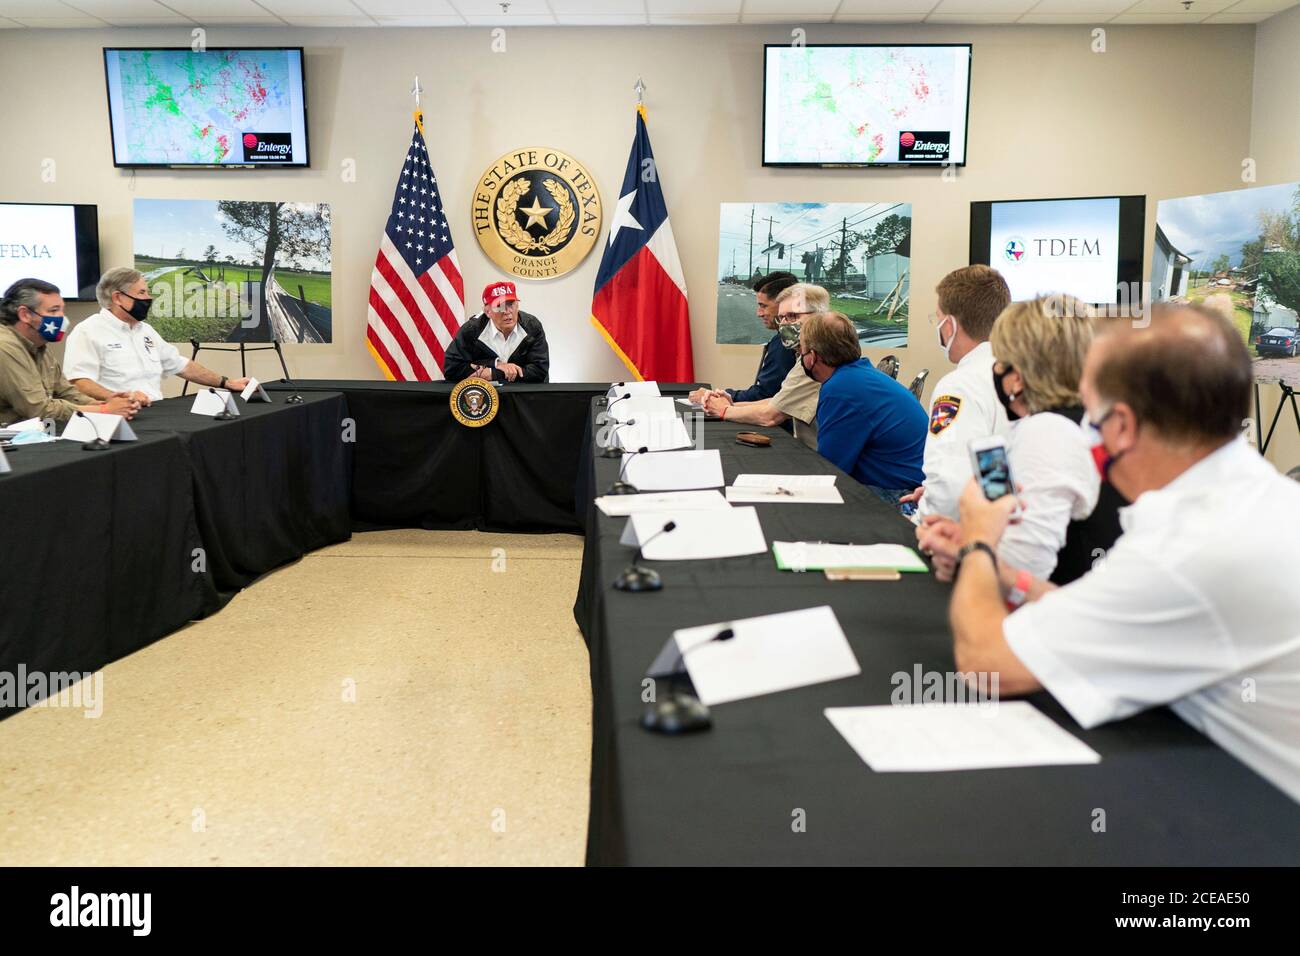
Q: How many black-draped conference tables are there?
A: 3